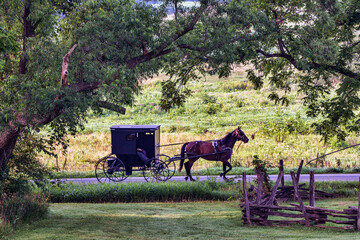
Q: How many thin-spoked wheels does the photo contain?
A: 4